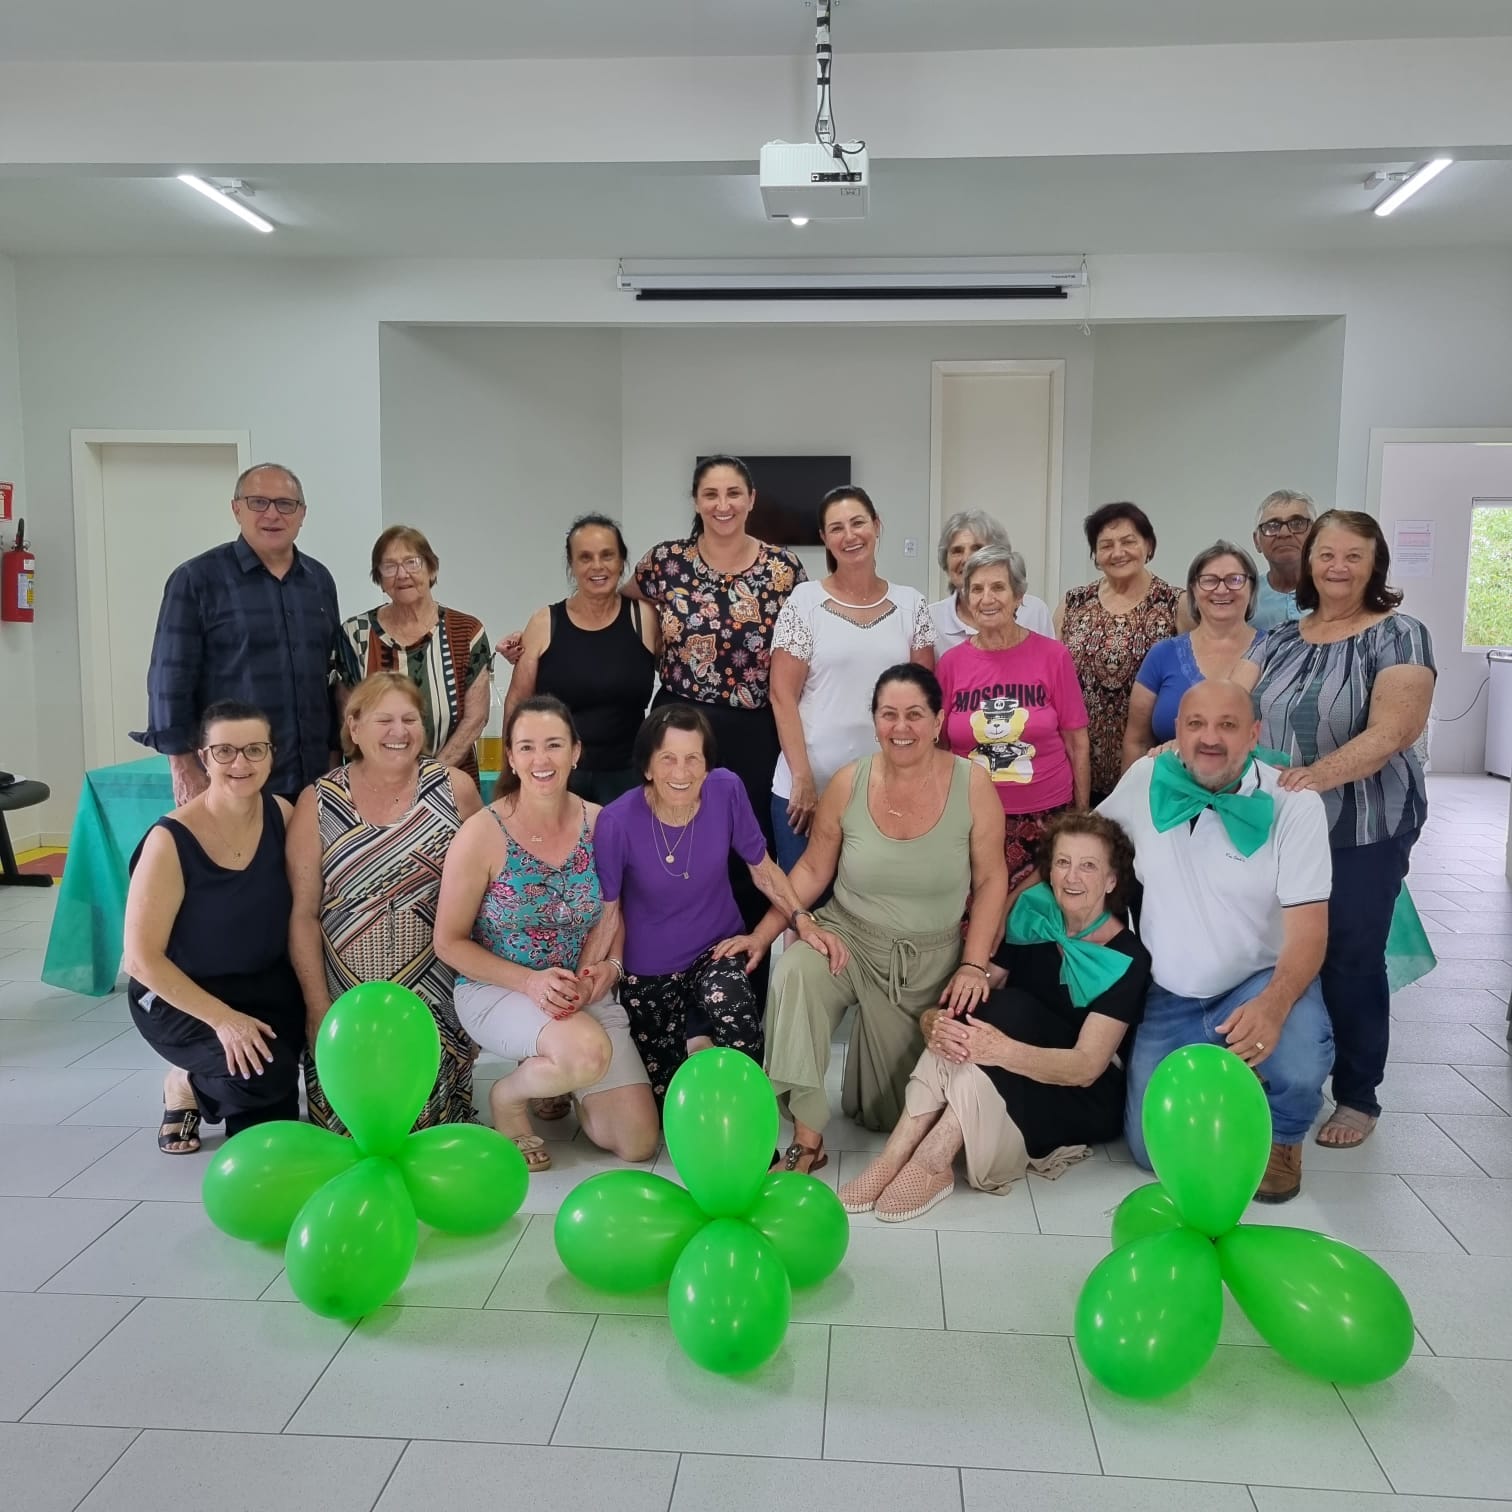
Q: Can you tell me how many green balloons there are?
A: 12